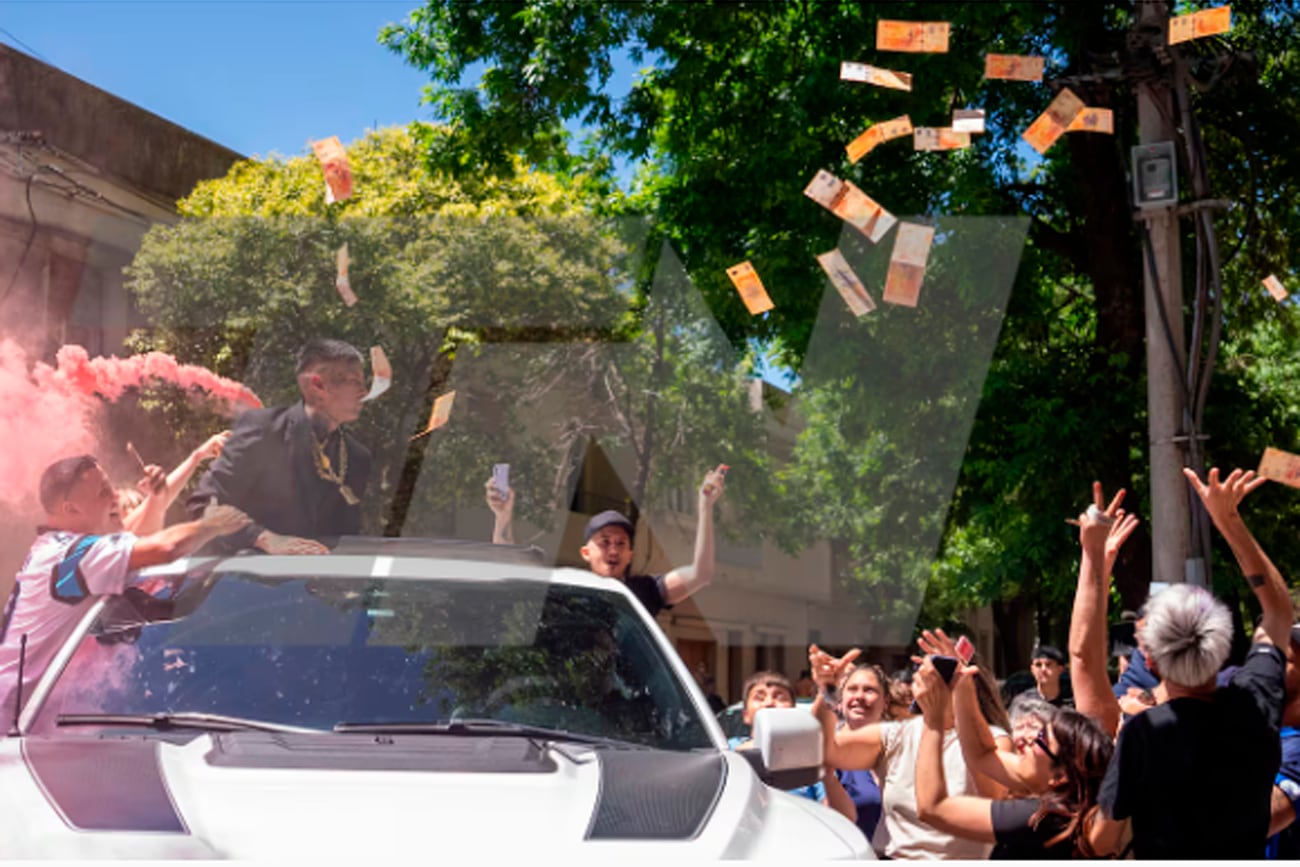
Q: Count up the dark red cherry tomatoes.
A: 0